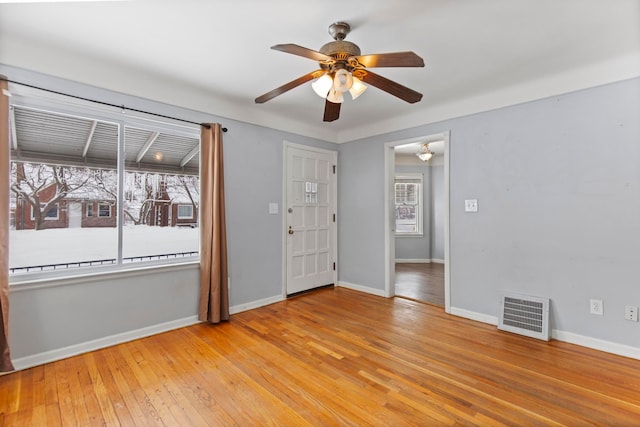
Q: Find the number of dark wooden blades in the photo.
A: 5